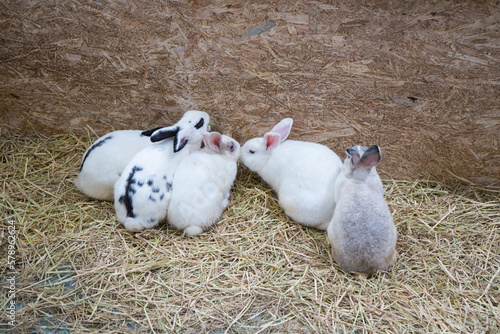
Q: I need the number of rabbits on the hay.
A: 5